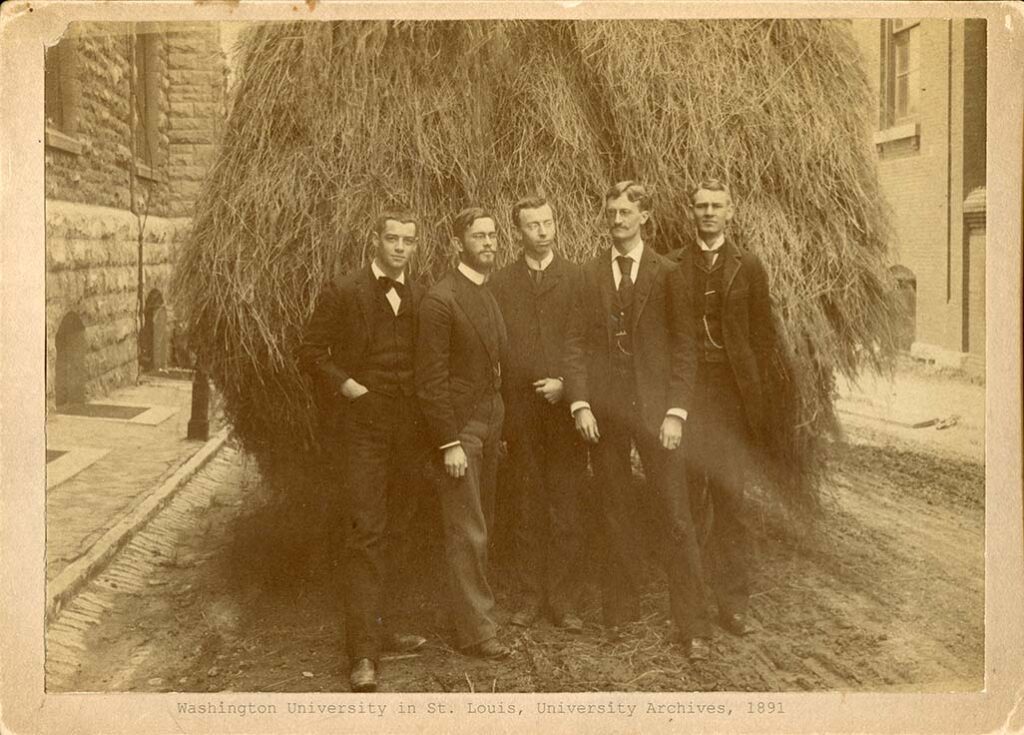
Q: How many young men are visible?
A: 5